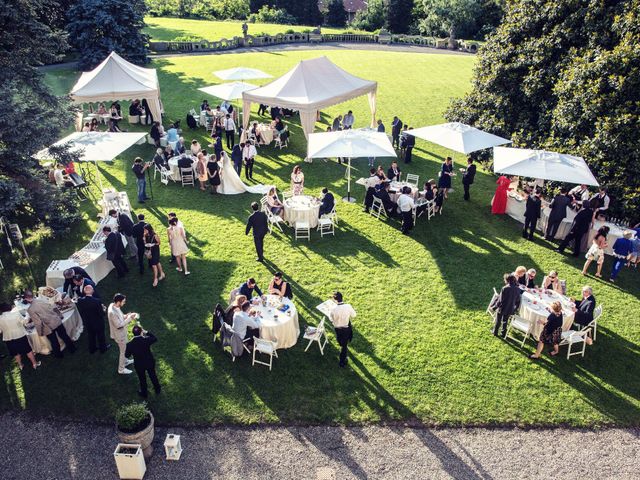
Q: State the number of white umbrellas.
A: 6